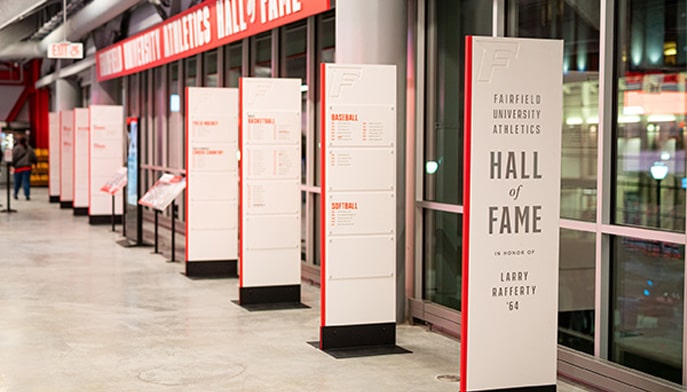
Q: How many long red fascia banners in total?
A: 1